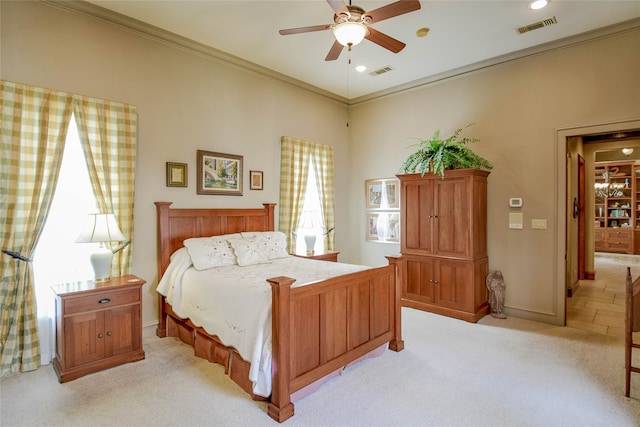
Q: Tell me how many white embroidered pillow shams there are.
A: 3